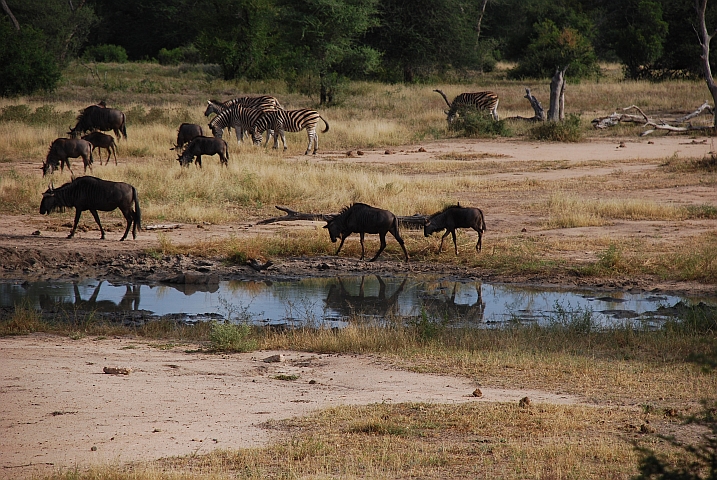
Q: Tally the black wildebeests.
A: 8